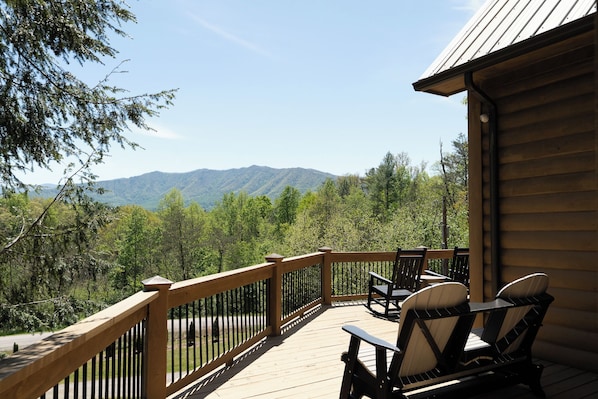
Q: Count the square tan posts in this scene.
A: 4